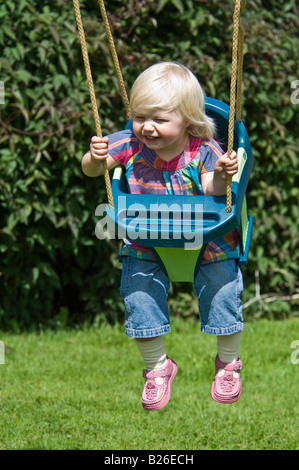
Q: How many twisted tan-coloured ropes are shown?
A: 4